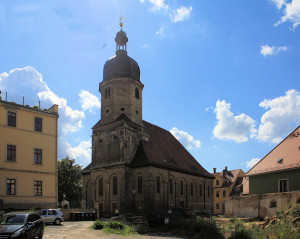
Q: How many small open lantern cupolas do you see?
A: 1